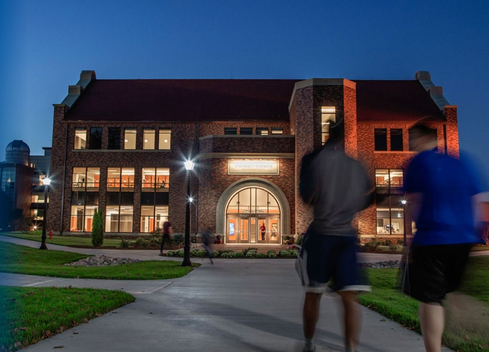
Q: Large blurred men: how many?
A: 2